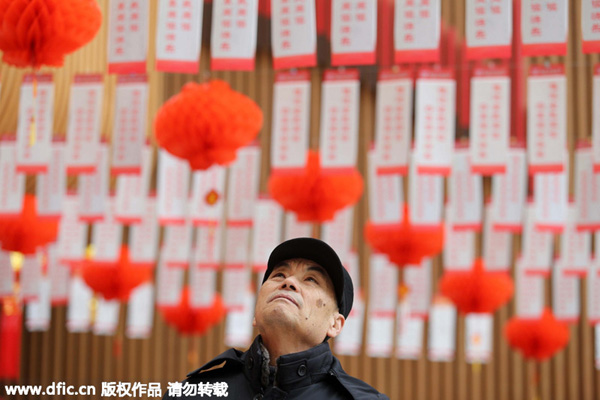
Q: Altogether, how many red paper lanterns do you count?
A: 9